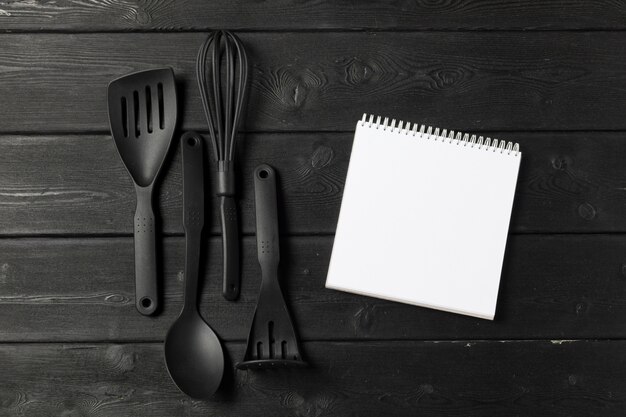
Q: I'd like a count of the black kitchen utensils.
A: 4